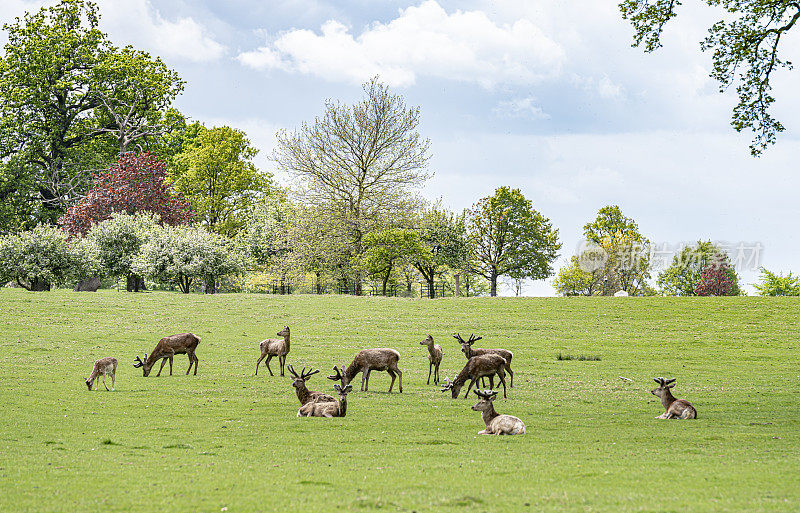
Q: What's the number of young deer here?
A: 3